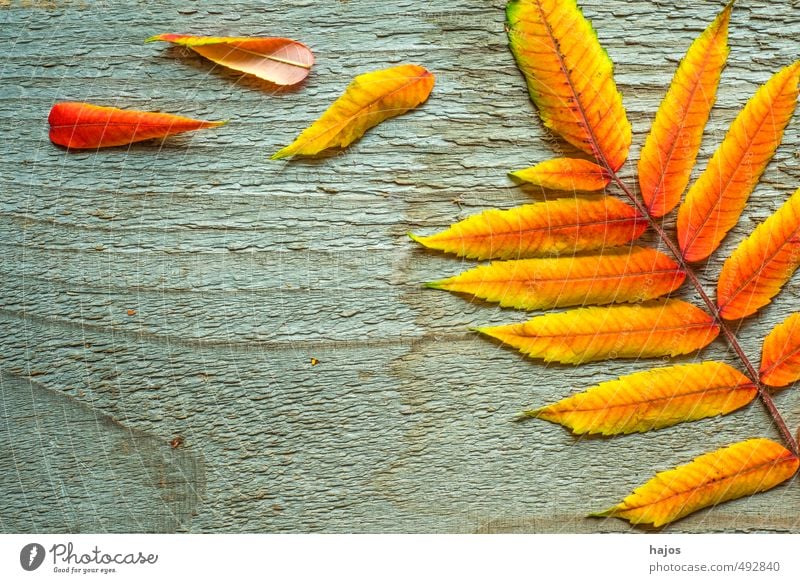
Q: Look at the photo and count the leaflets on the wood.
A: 14